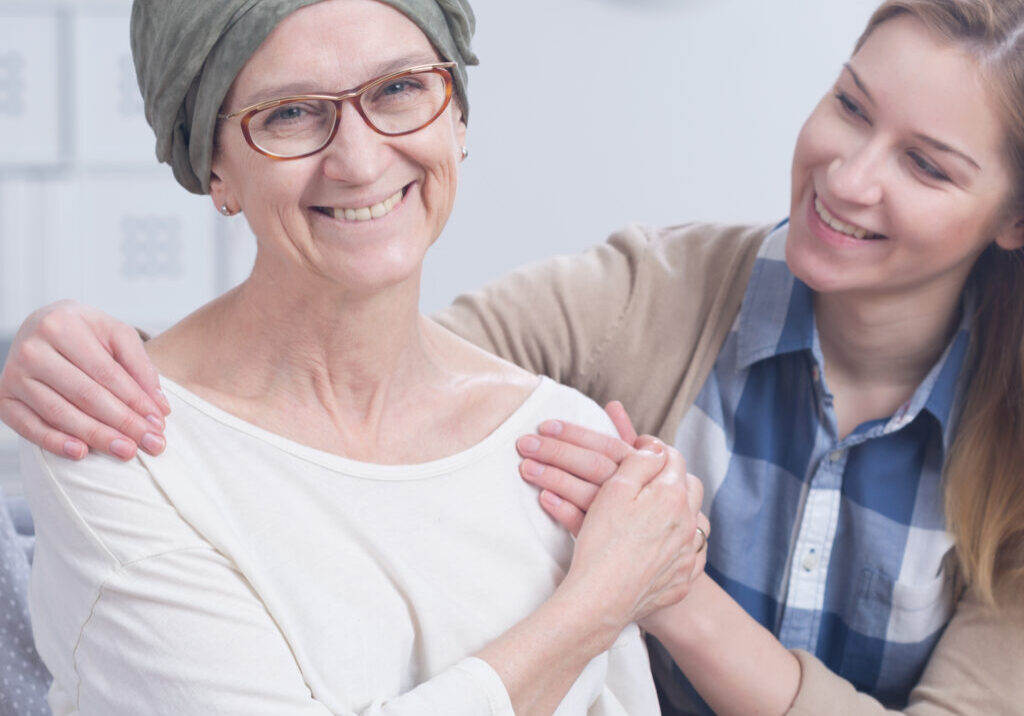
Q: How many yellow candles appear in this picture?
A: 0